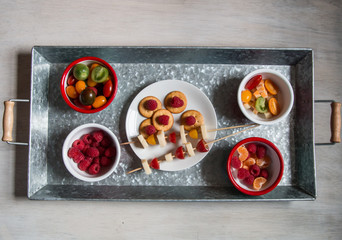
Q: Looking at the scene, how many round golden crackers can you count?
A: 5